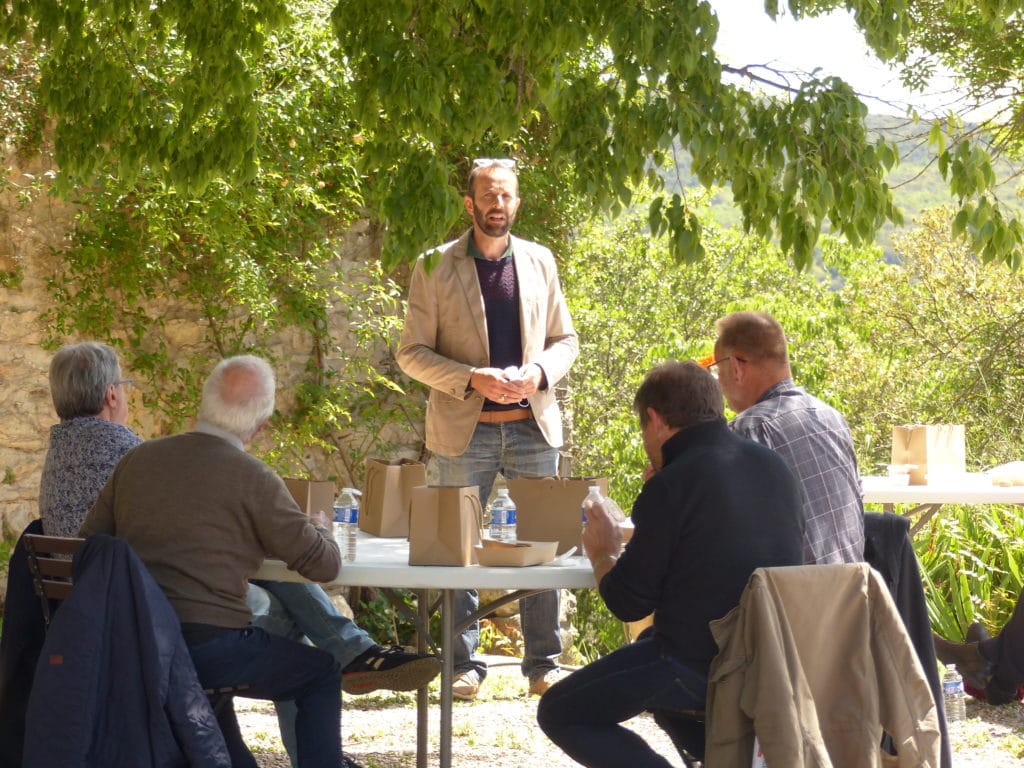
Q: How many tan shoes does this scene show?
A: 2